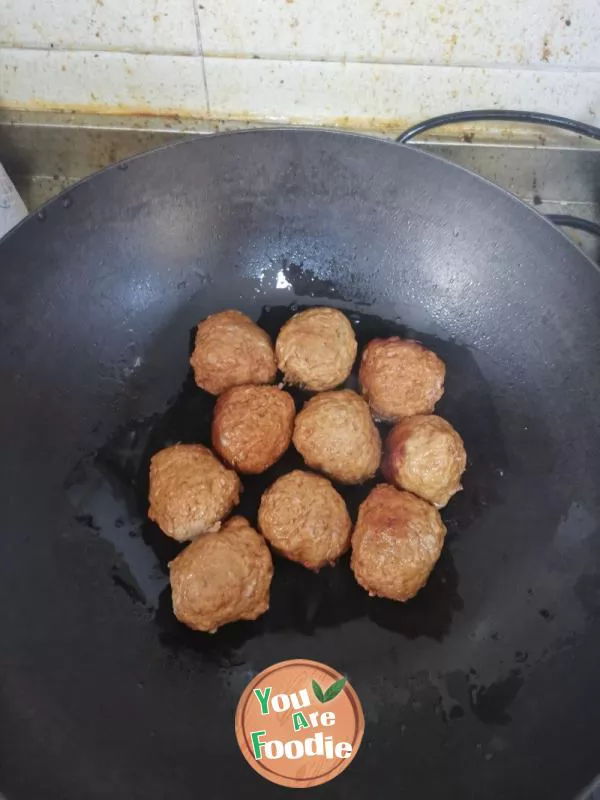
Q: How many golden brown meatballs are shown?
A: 10